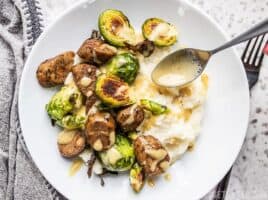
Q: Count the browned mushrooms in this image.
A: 7